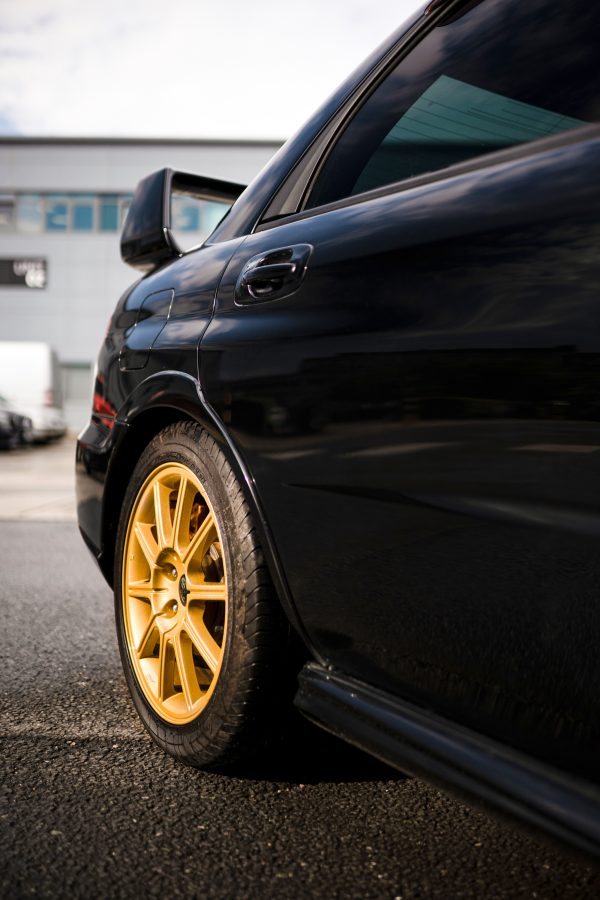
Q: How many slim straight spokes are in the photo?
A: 10